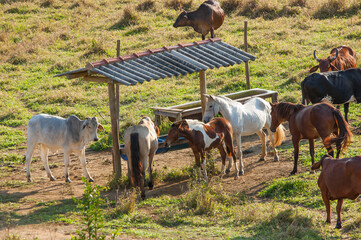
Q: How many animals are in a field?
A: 9